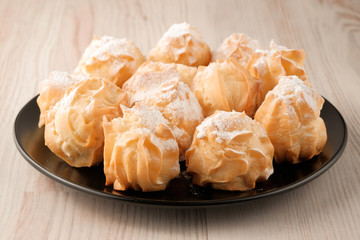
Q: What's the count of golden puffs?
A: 12